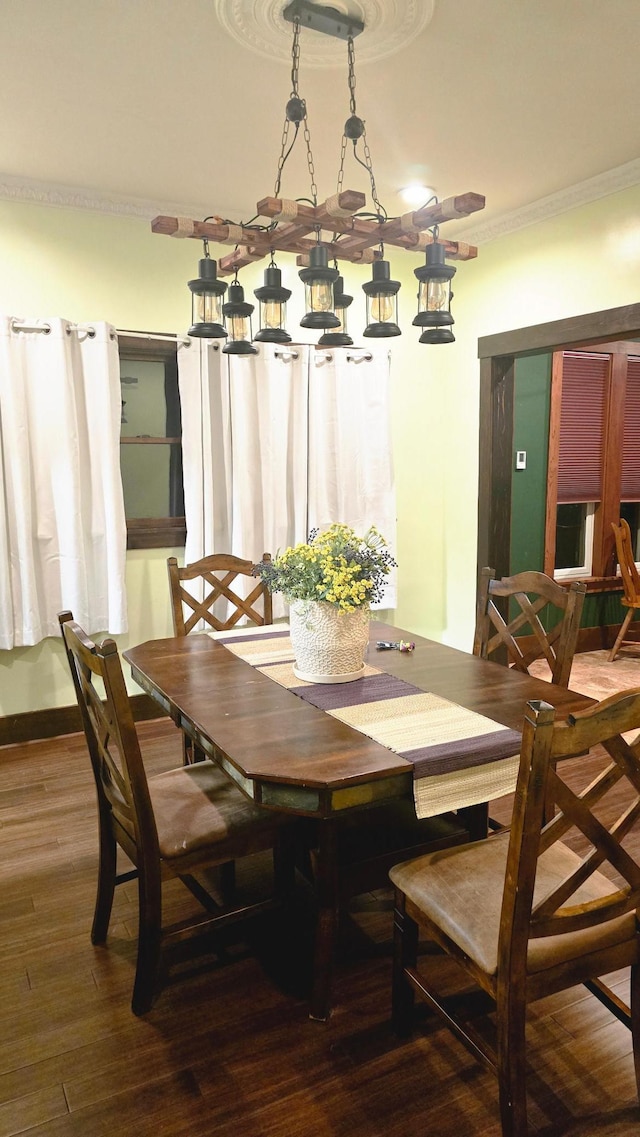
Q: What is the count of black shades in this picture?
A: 8